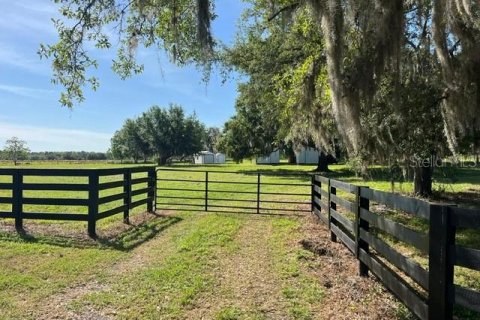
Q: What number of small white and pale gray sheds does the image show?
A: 4